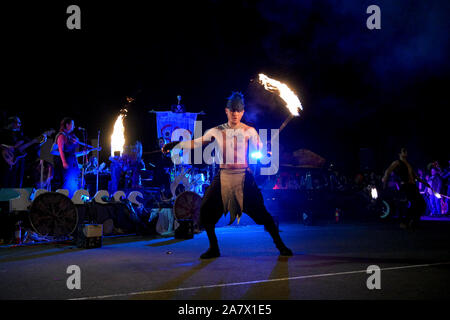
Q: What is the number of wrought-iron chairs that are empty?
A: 0